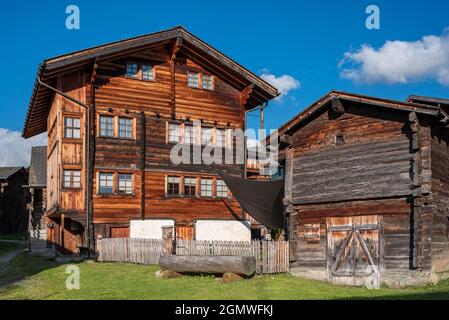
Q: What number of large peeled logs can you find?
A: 1